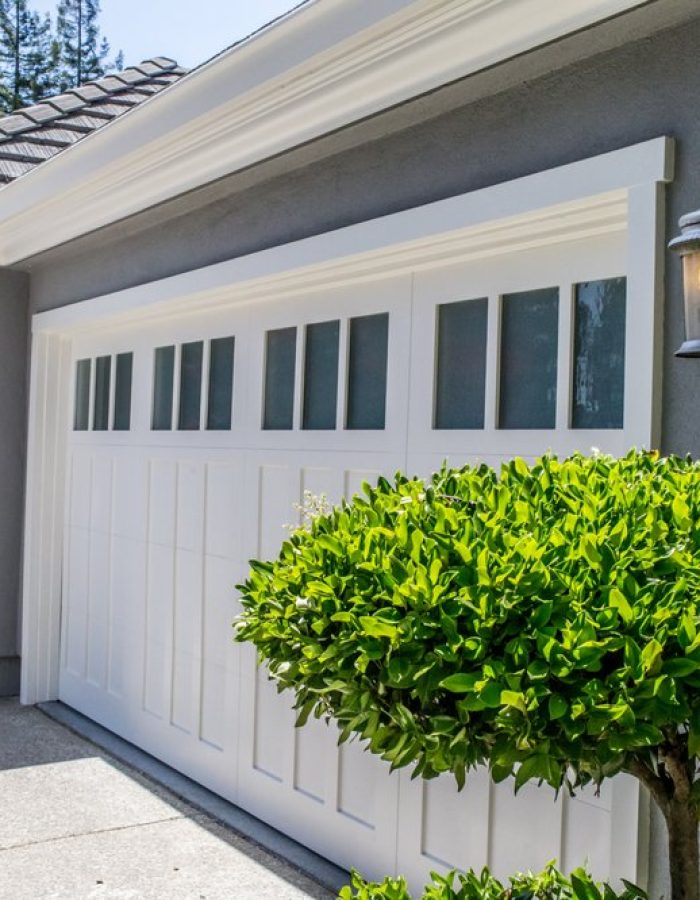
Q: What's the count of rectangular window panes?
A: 12